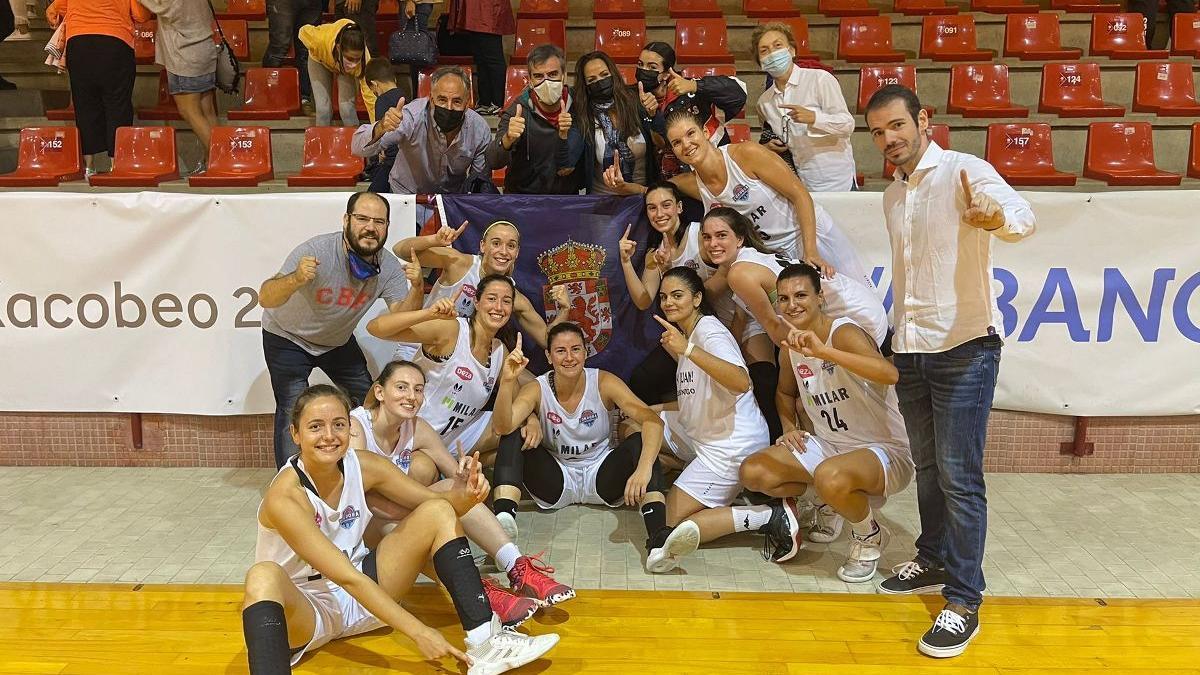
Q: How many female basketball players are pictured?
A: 10